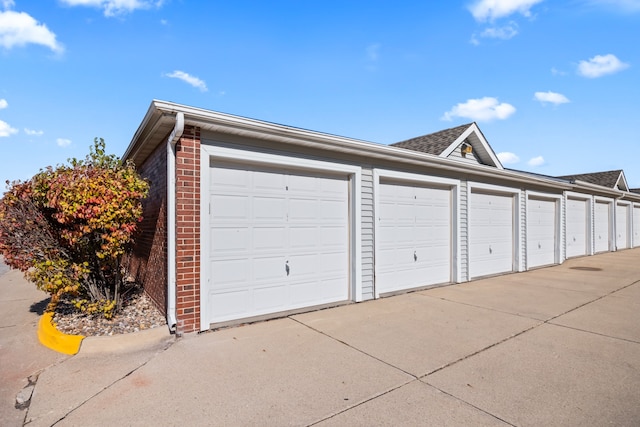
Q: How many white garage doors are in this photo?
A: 8